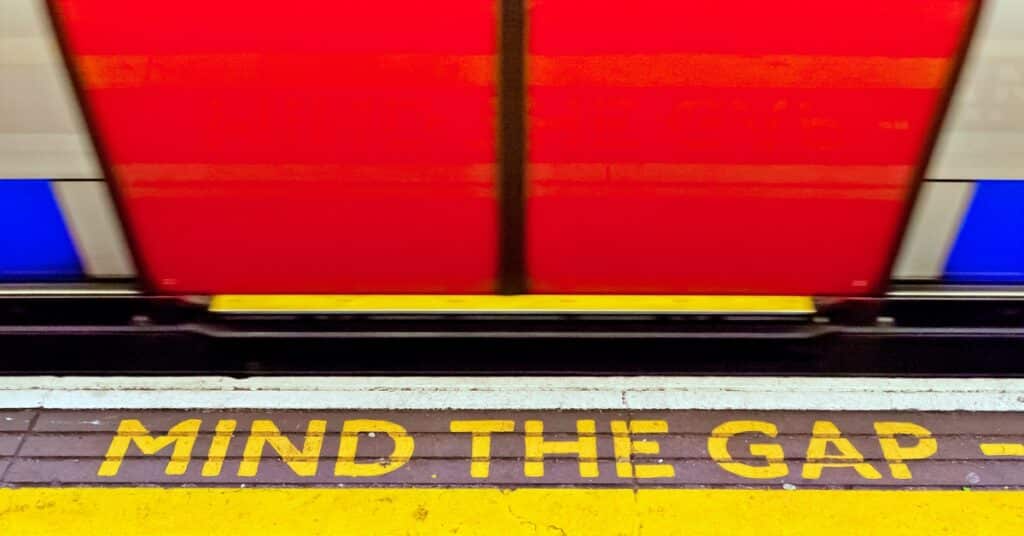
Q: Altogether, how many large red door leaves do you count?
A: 2